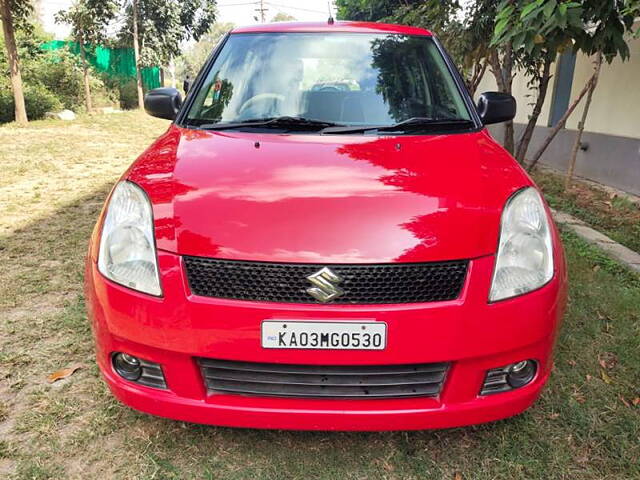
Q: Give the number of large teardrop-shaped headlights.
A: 2